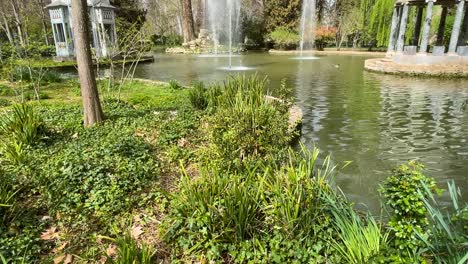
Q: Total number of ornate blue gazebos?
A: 1